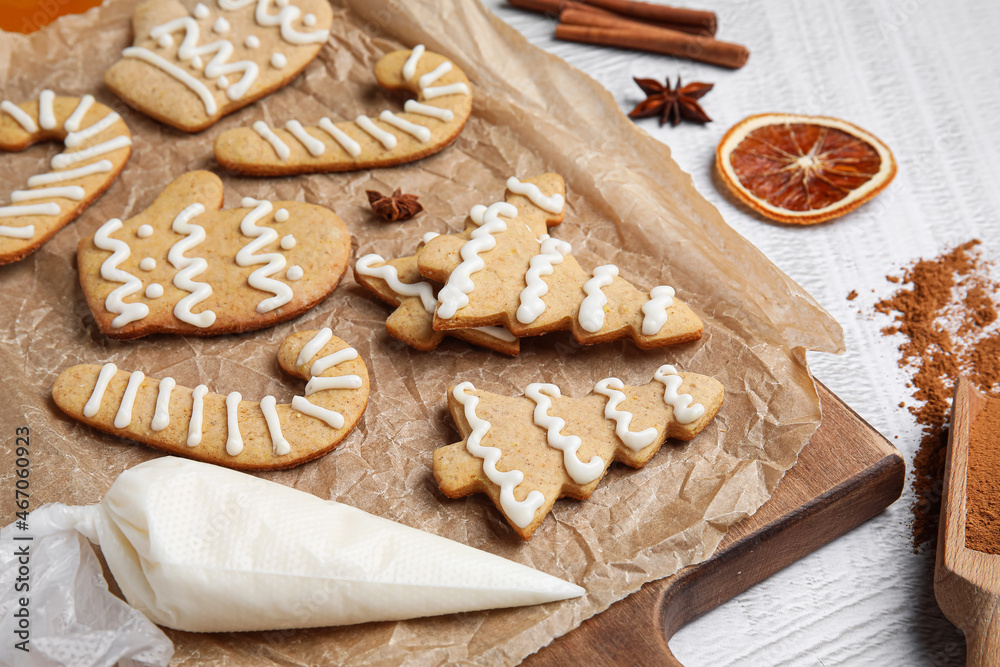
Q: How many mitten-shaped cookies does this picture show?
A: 2